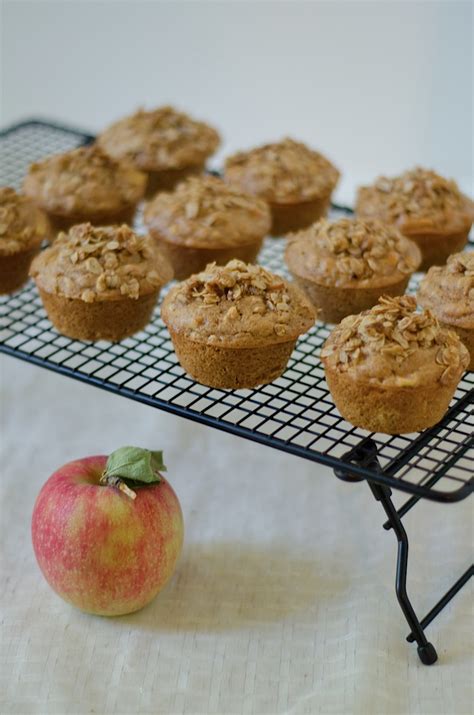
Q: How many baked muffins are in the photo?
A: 11